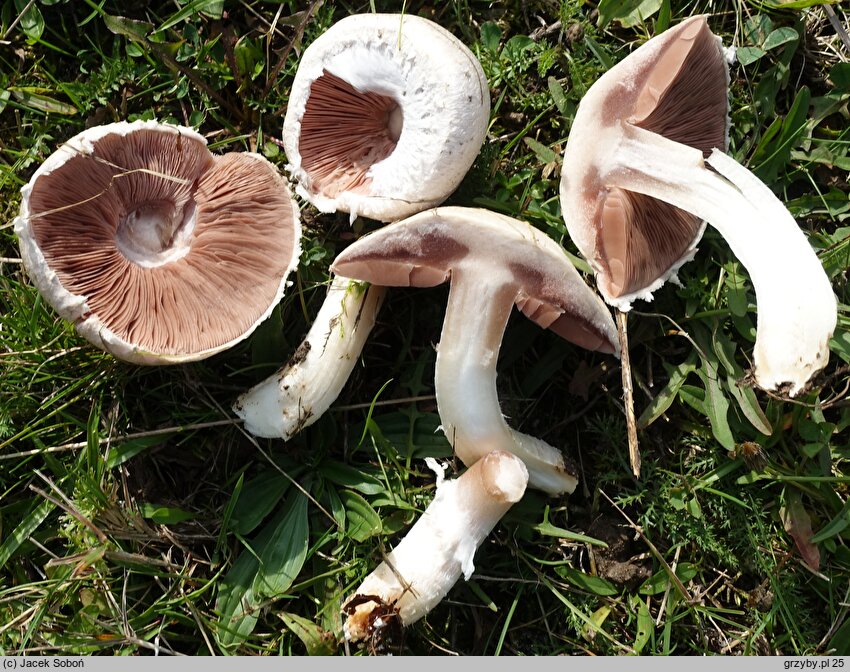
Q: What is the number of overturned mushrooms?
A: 2